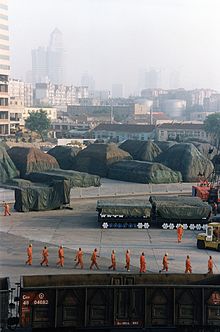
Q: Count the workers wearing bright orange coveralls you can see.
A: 13